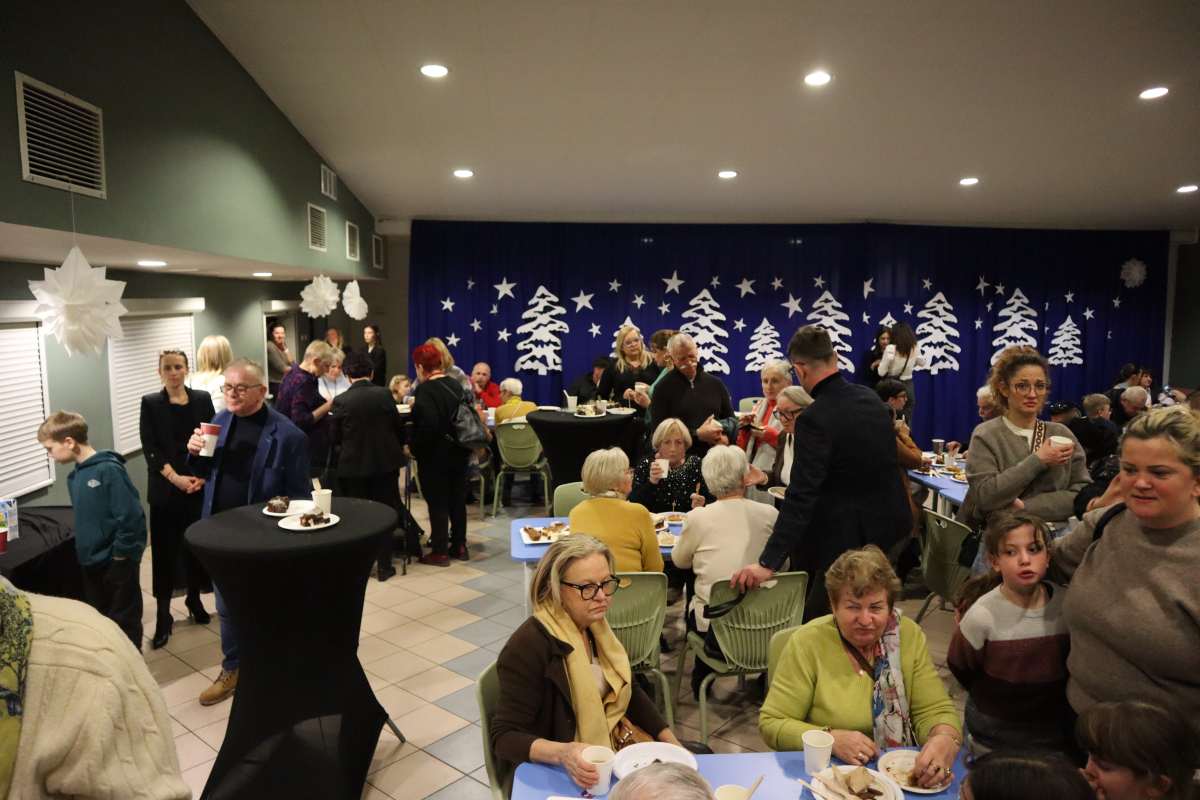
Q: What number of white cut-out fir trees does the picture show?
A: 9